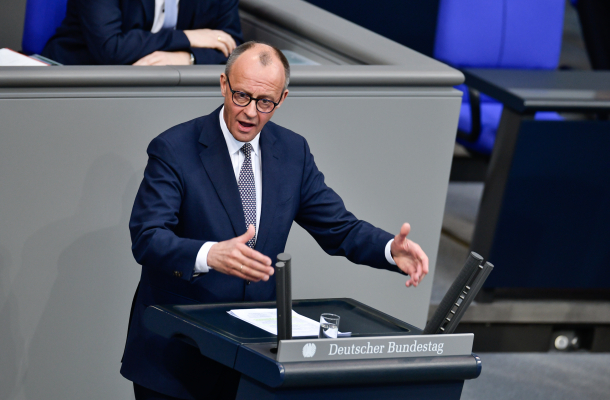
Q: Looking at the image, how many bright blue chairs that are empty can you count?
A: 1